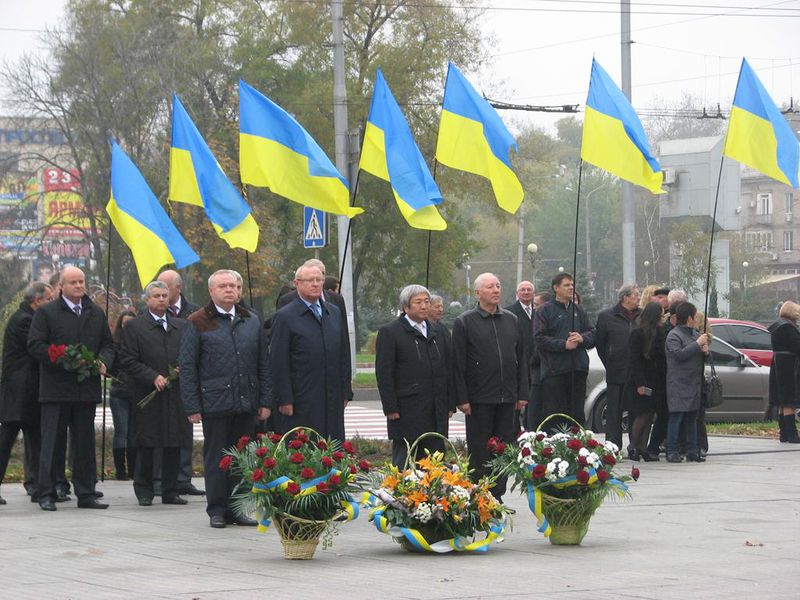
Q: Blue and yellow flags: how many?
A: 7